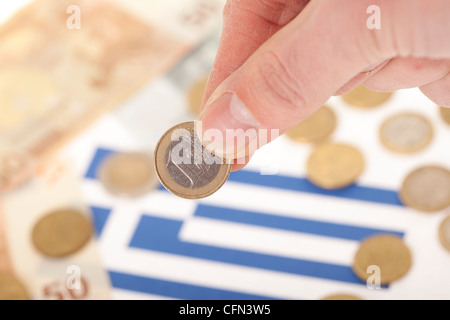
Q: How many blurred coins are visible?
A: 13